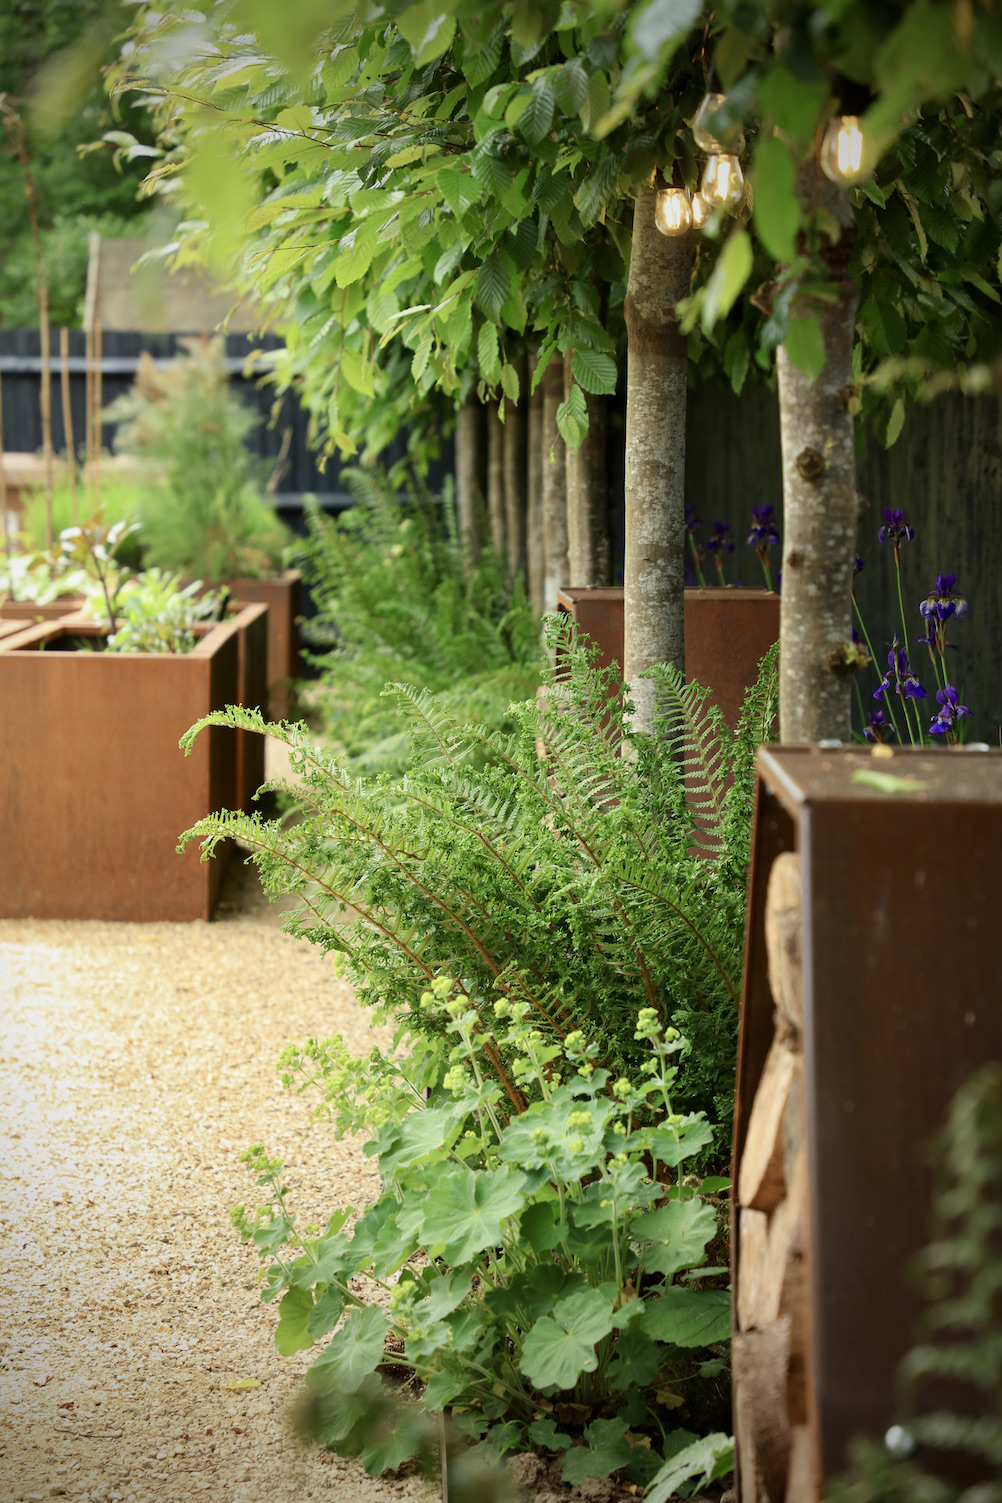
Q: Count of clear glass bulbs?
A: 5